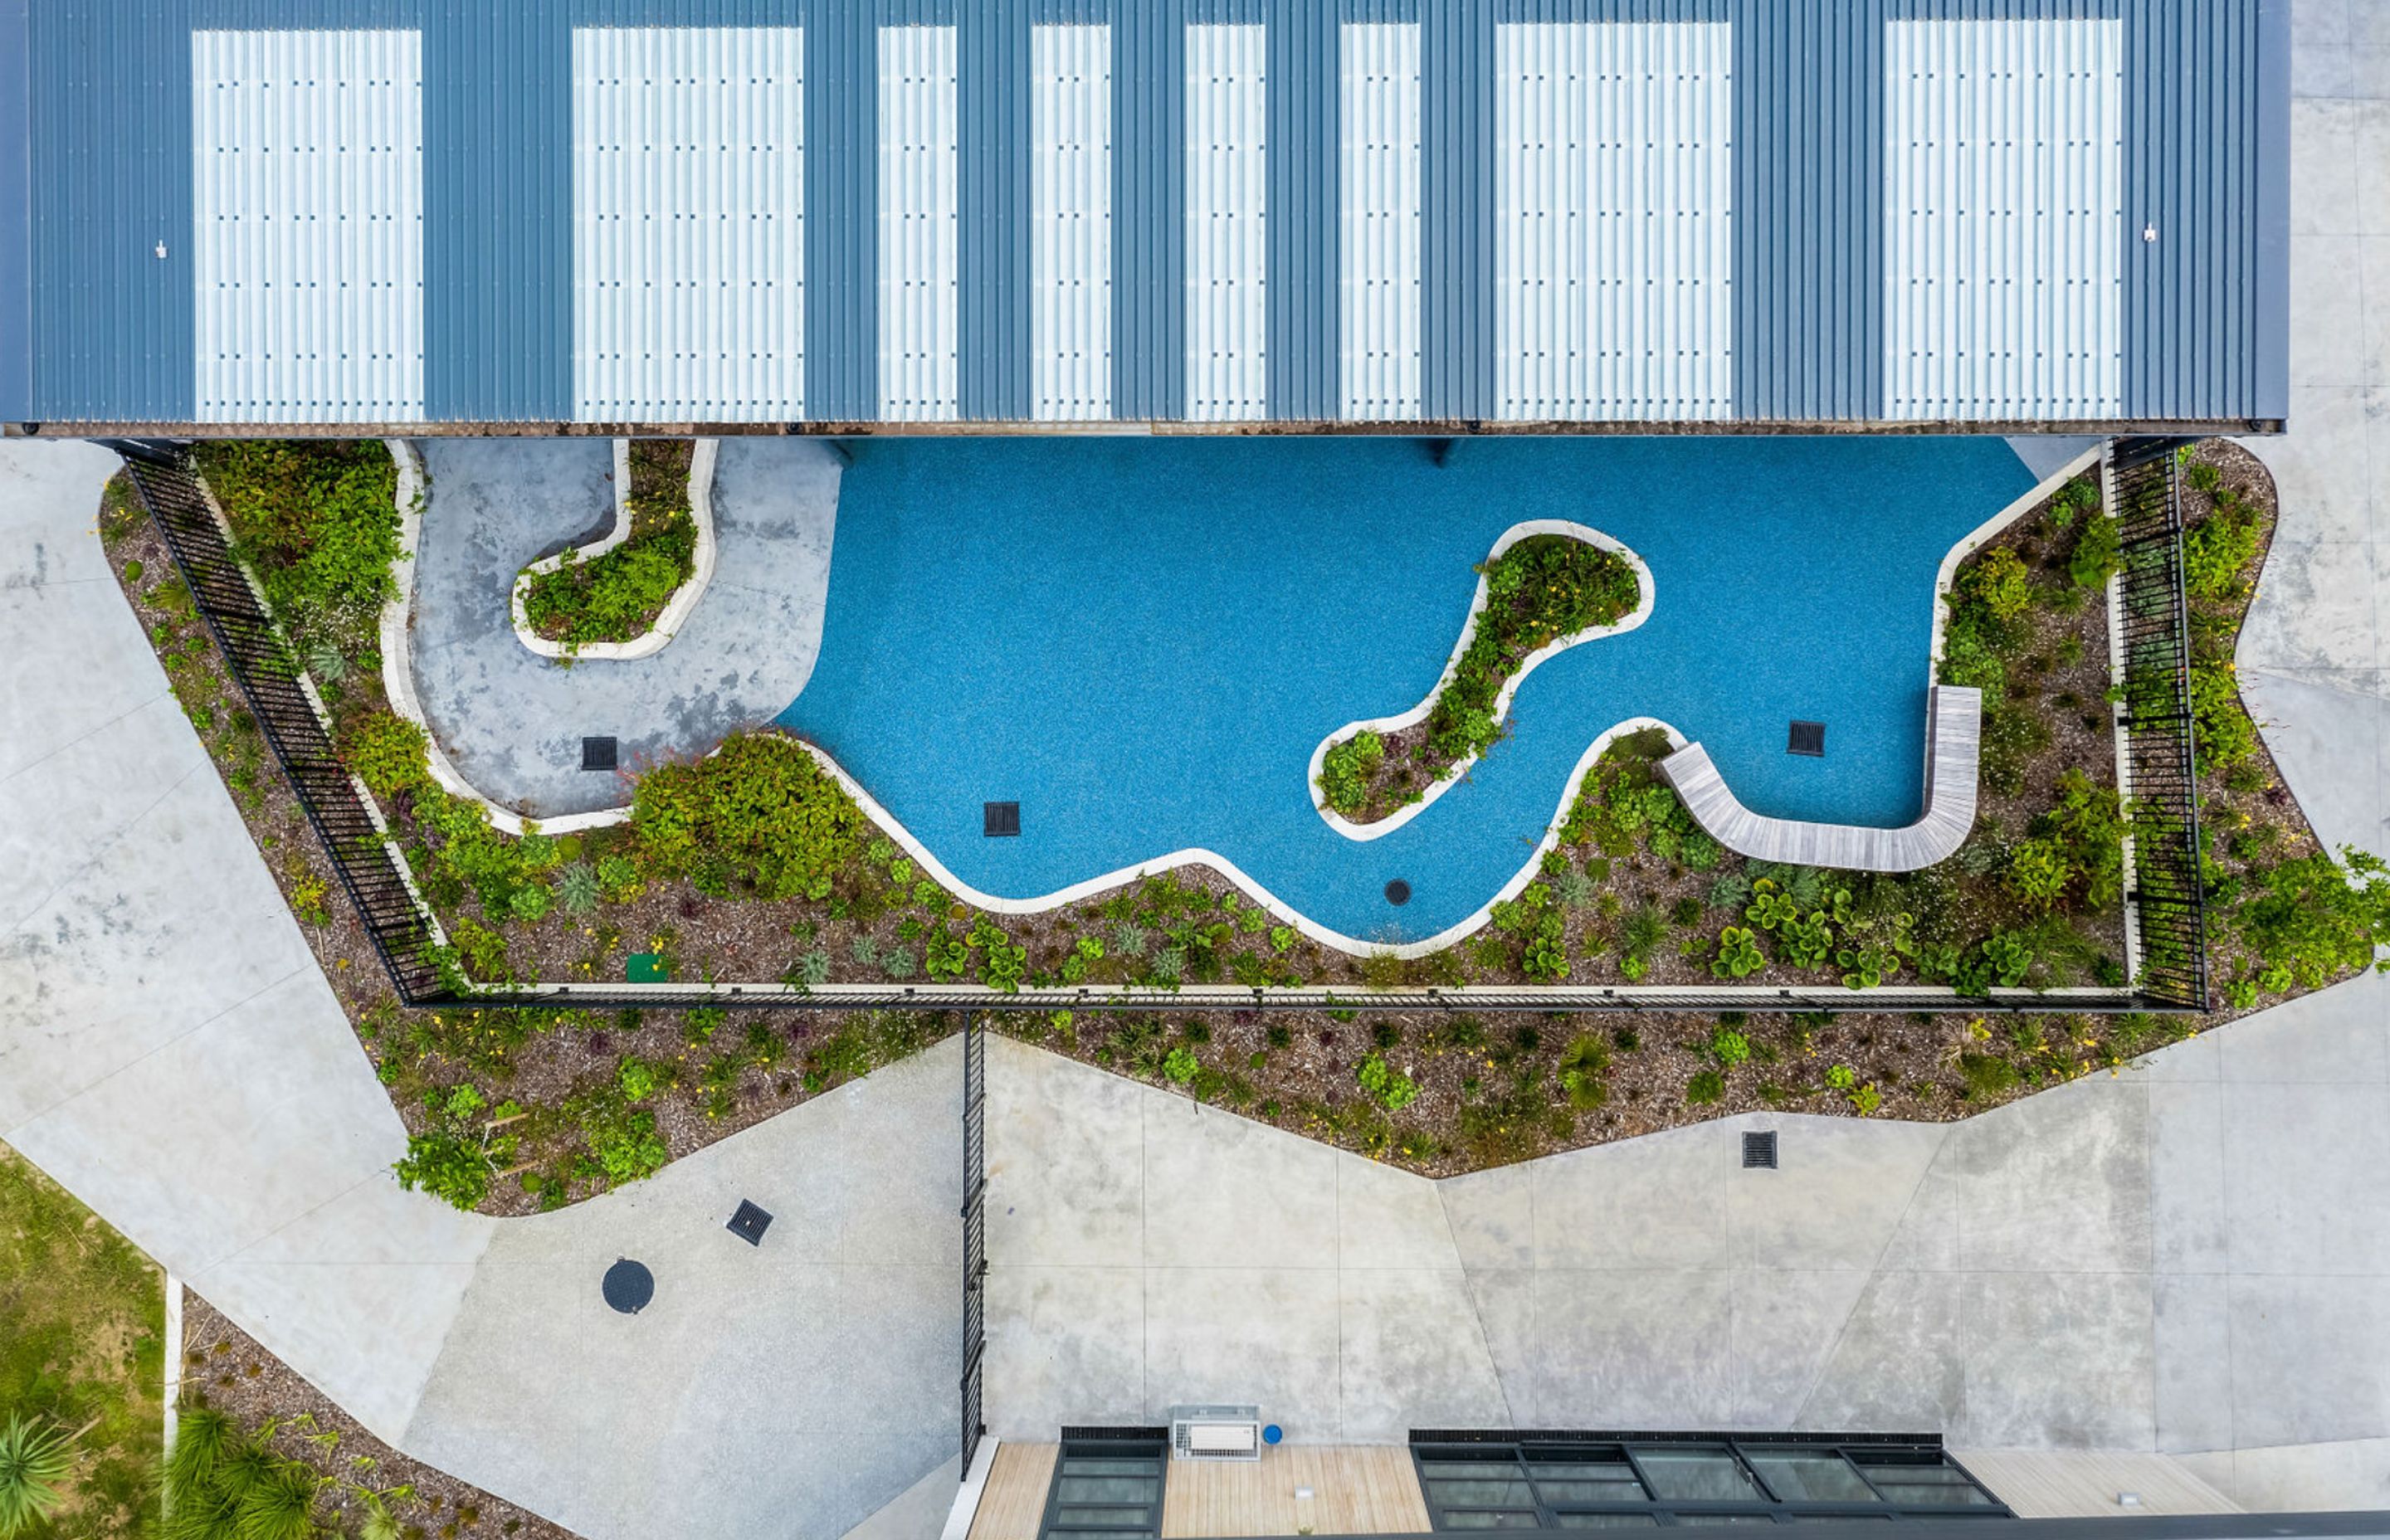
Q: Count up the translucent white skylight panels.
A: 8